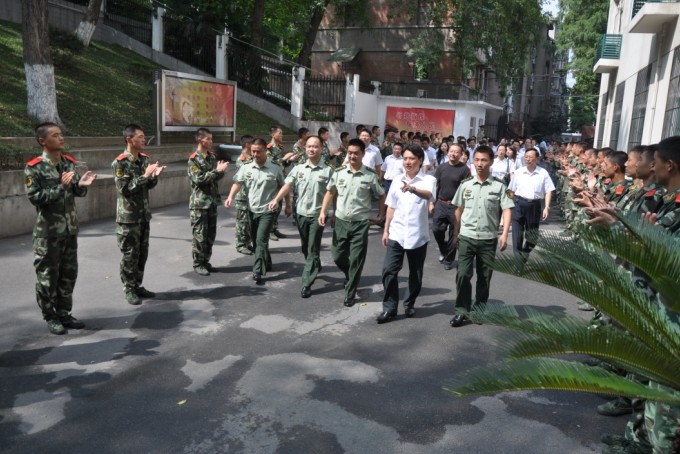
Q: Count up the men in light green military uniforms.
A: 4